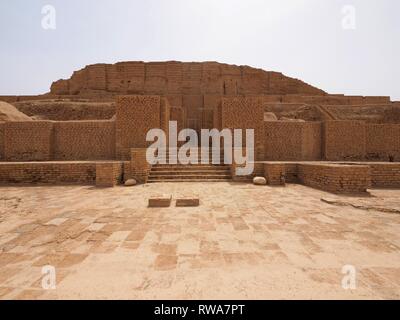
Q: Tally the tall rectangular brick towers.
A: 2